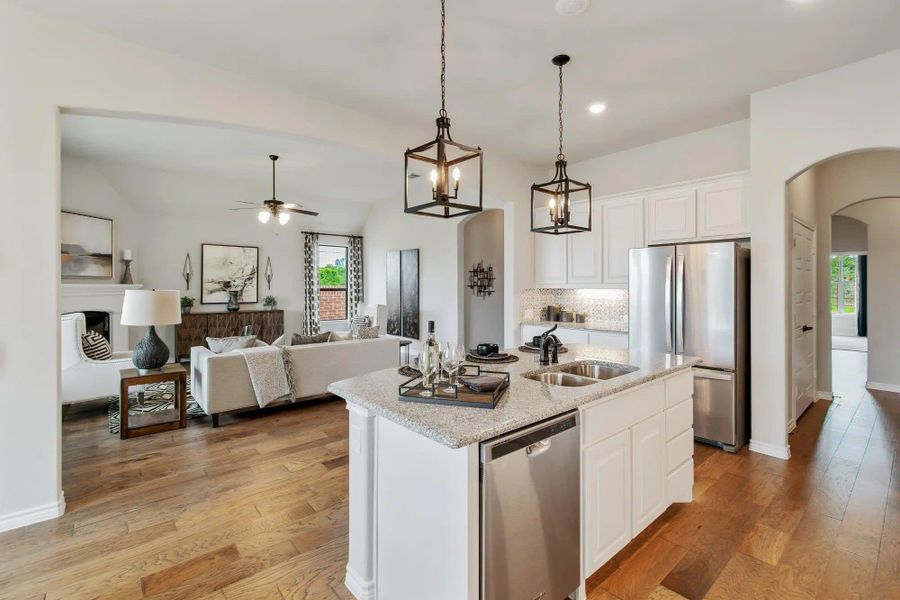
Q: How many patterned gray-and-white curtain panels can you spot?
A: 2